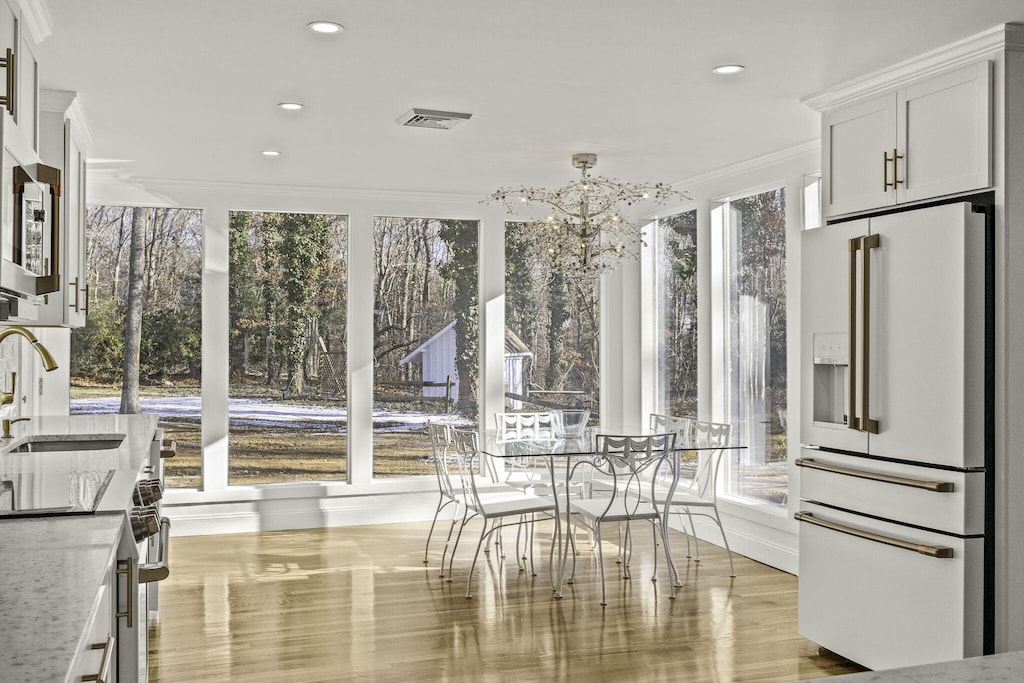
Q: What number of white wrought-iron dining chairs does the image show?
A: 6